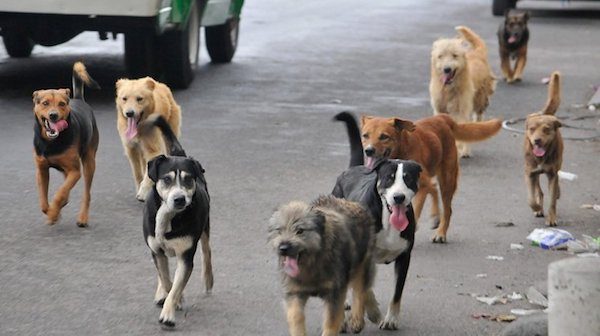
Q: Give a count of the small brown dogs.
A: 1